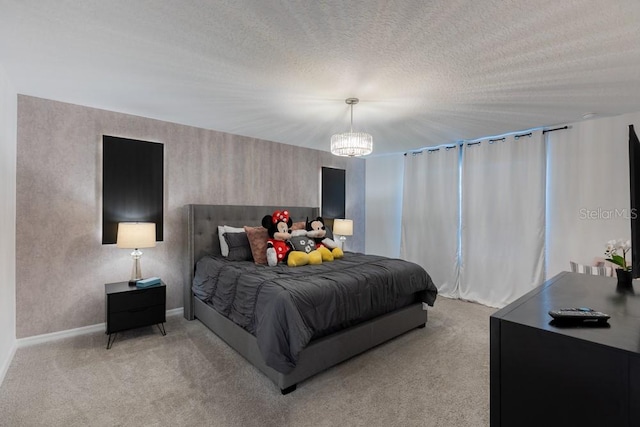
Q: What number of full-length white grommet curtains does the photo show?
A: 2